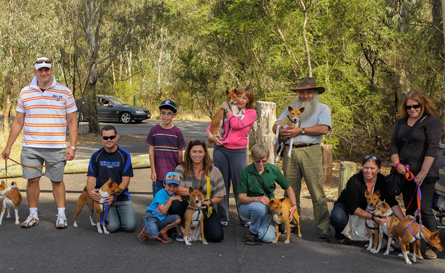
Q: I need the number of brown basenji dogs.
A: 9